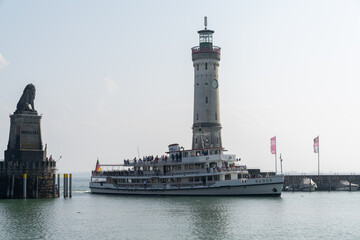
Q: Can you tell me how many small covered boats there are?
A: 2